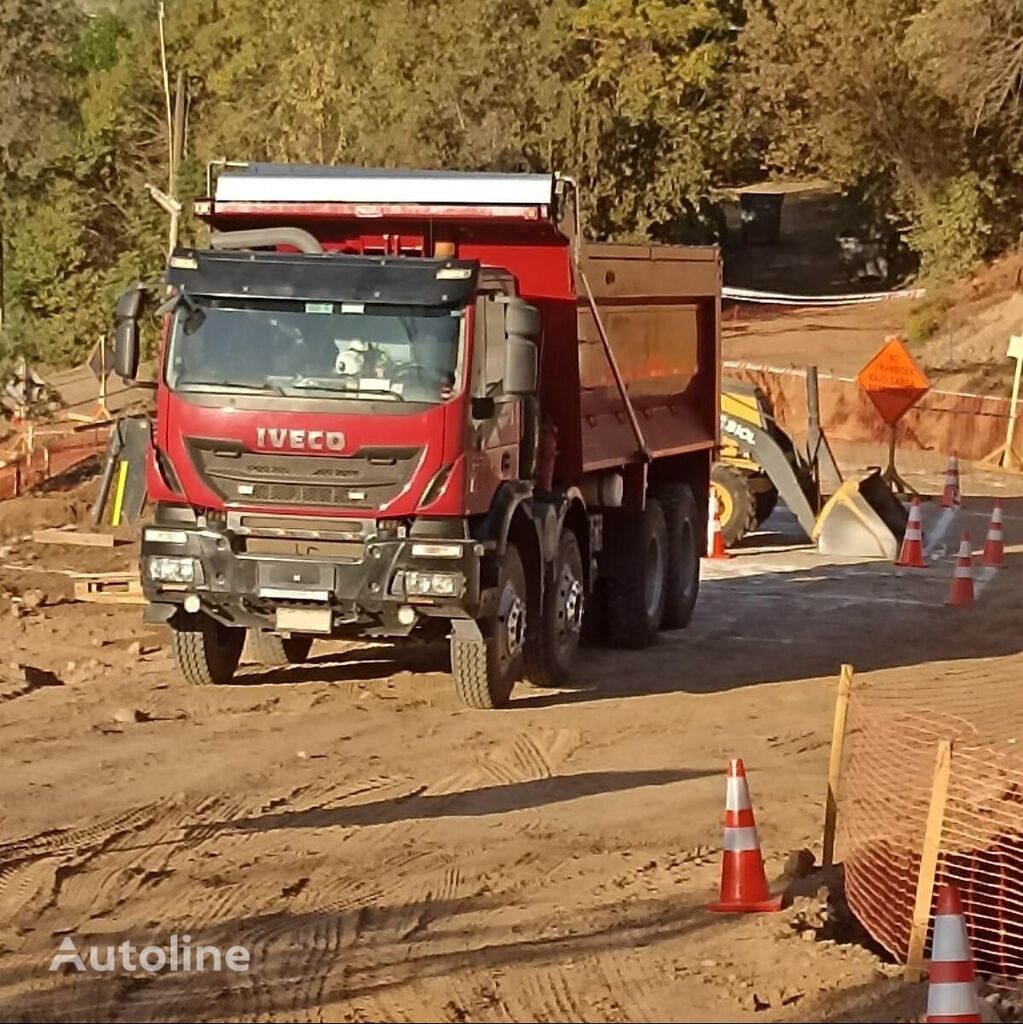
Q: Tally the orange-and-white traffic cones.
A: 7